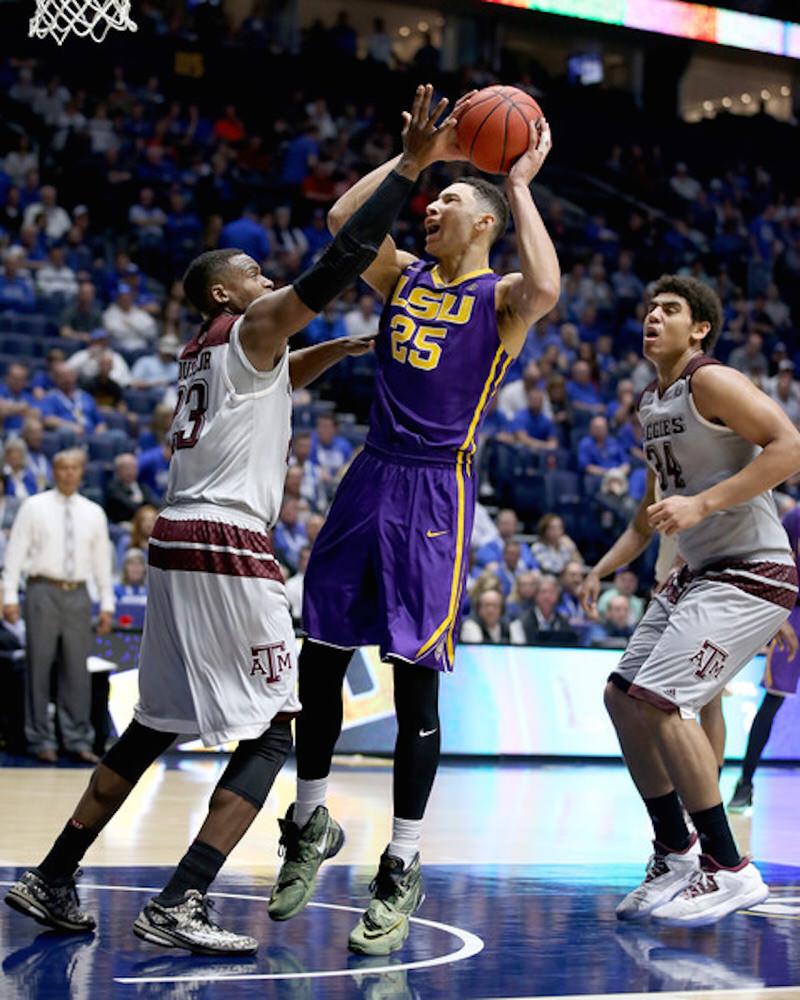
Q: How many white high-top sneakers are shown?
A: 2